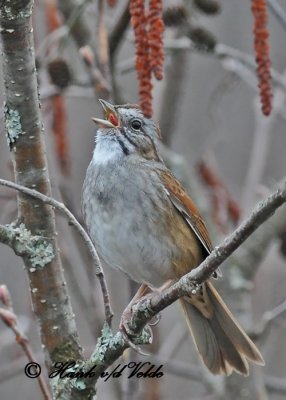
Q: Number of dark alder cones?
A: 4